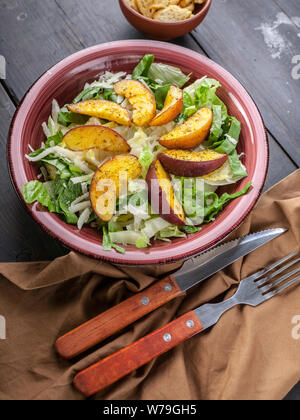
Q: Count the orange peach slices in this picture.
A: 8